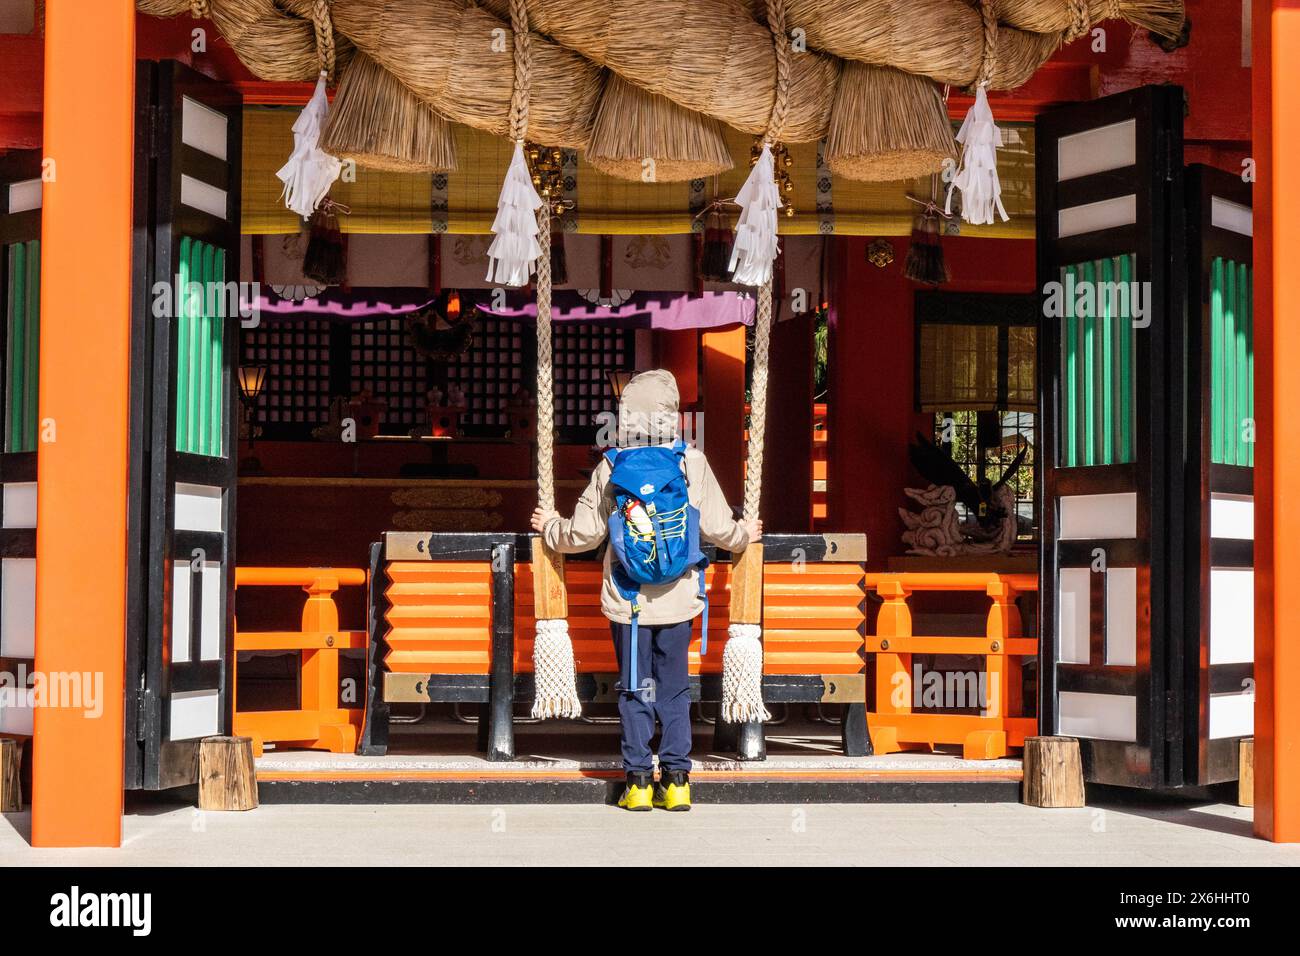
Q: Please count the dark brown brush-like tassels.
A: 4